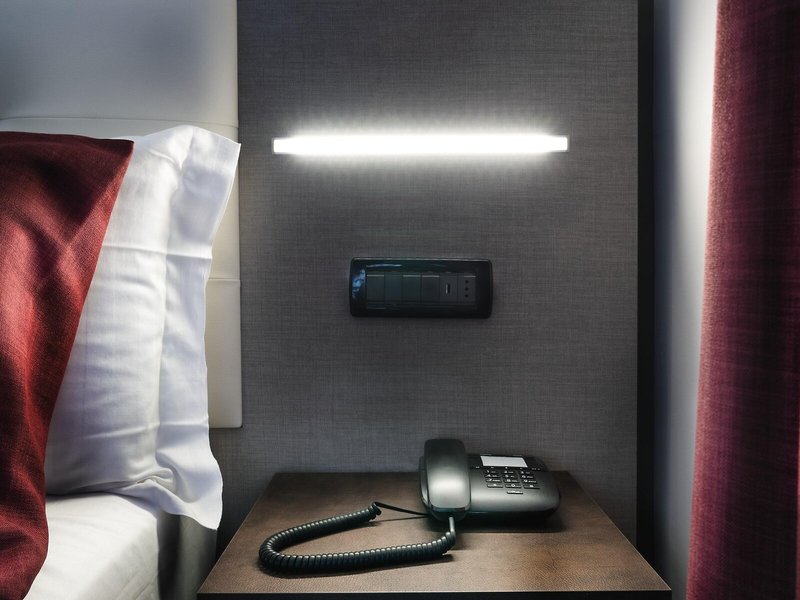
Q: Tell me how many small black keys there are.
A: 13